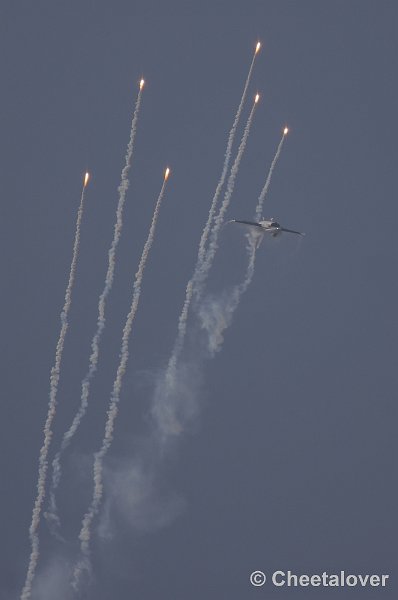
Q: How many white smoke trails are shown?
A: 6